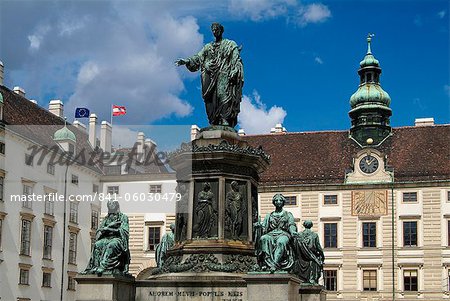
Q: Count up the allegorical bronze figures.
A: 4